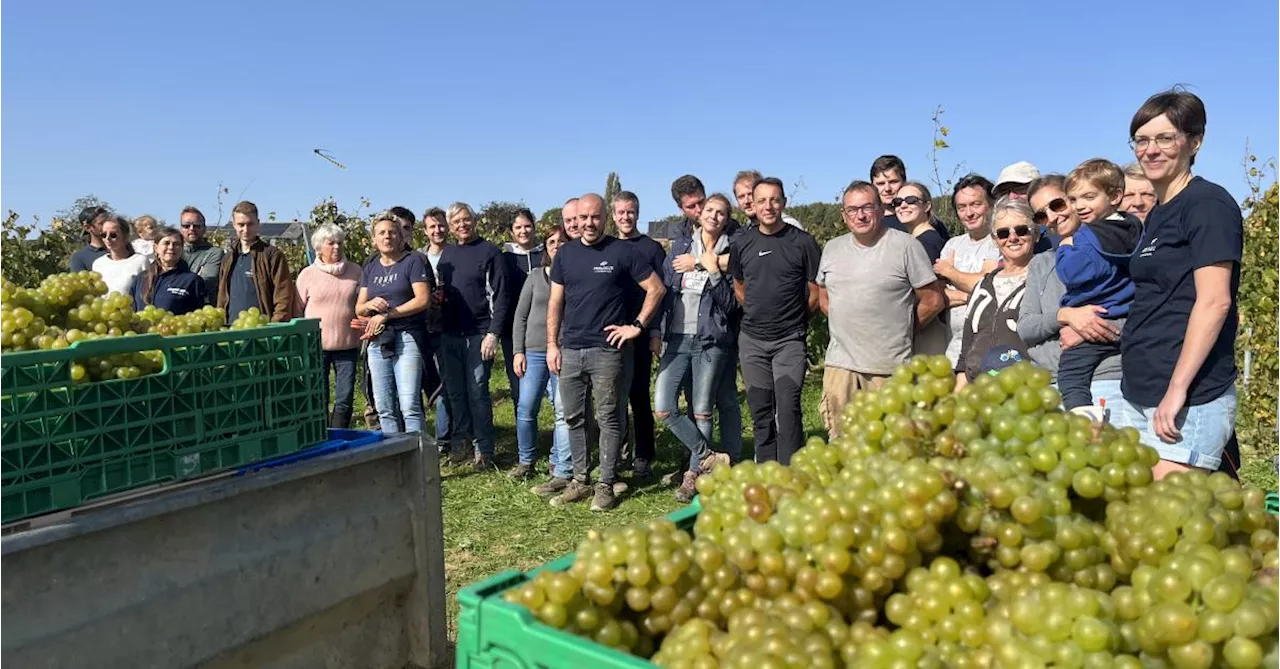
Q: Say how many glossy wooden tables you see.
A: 0